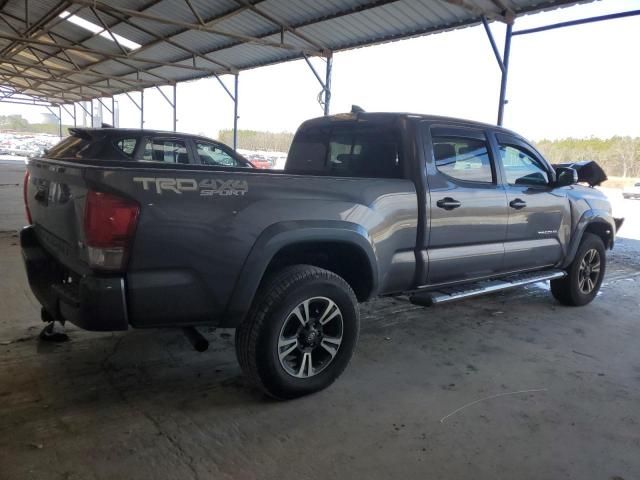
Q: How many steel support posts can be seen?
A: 9